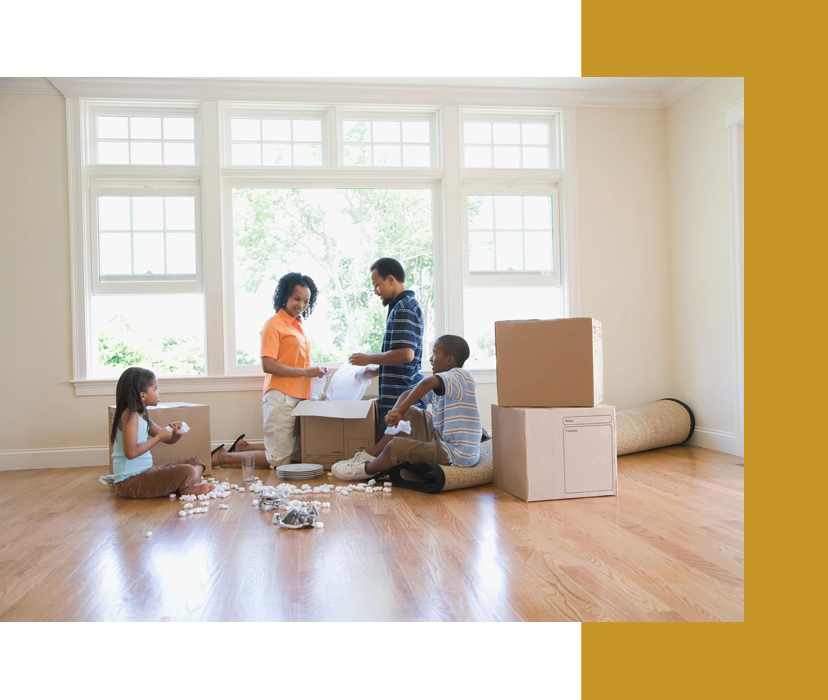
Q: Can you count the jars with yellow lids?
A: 0